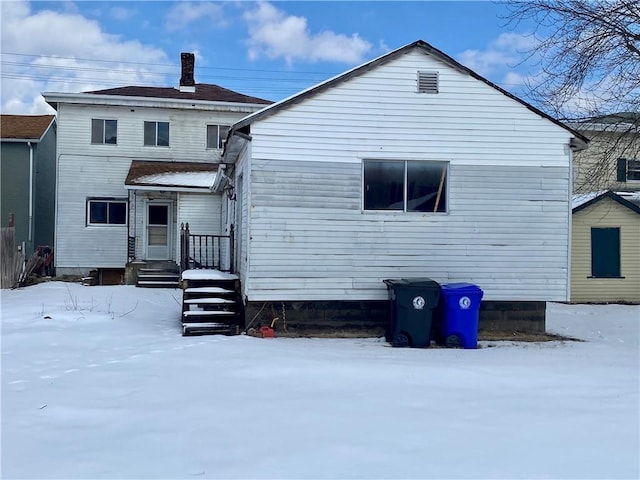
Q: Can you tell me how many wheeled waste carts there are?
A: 2